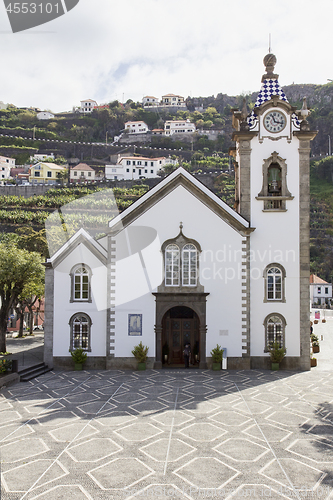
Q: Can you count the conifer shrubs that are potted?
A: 4